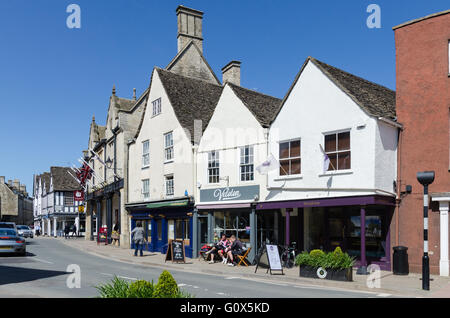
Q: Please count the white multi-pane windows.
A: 9